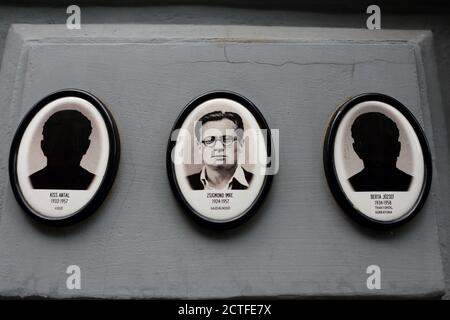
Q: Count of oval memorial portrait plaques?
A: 3